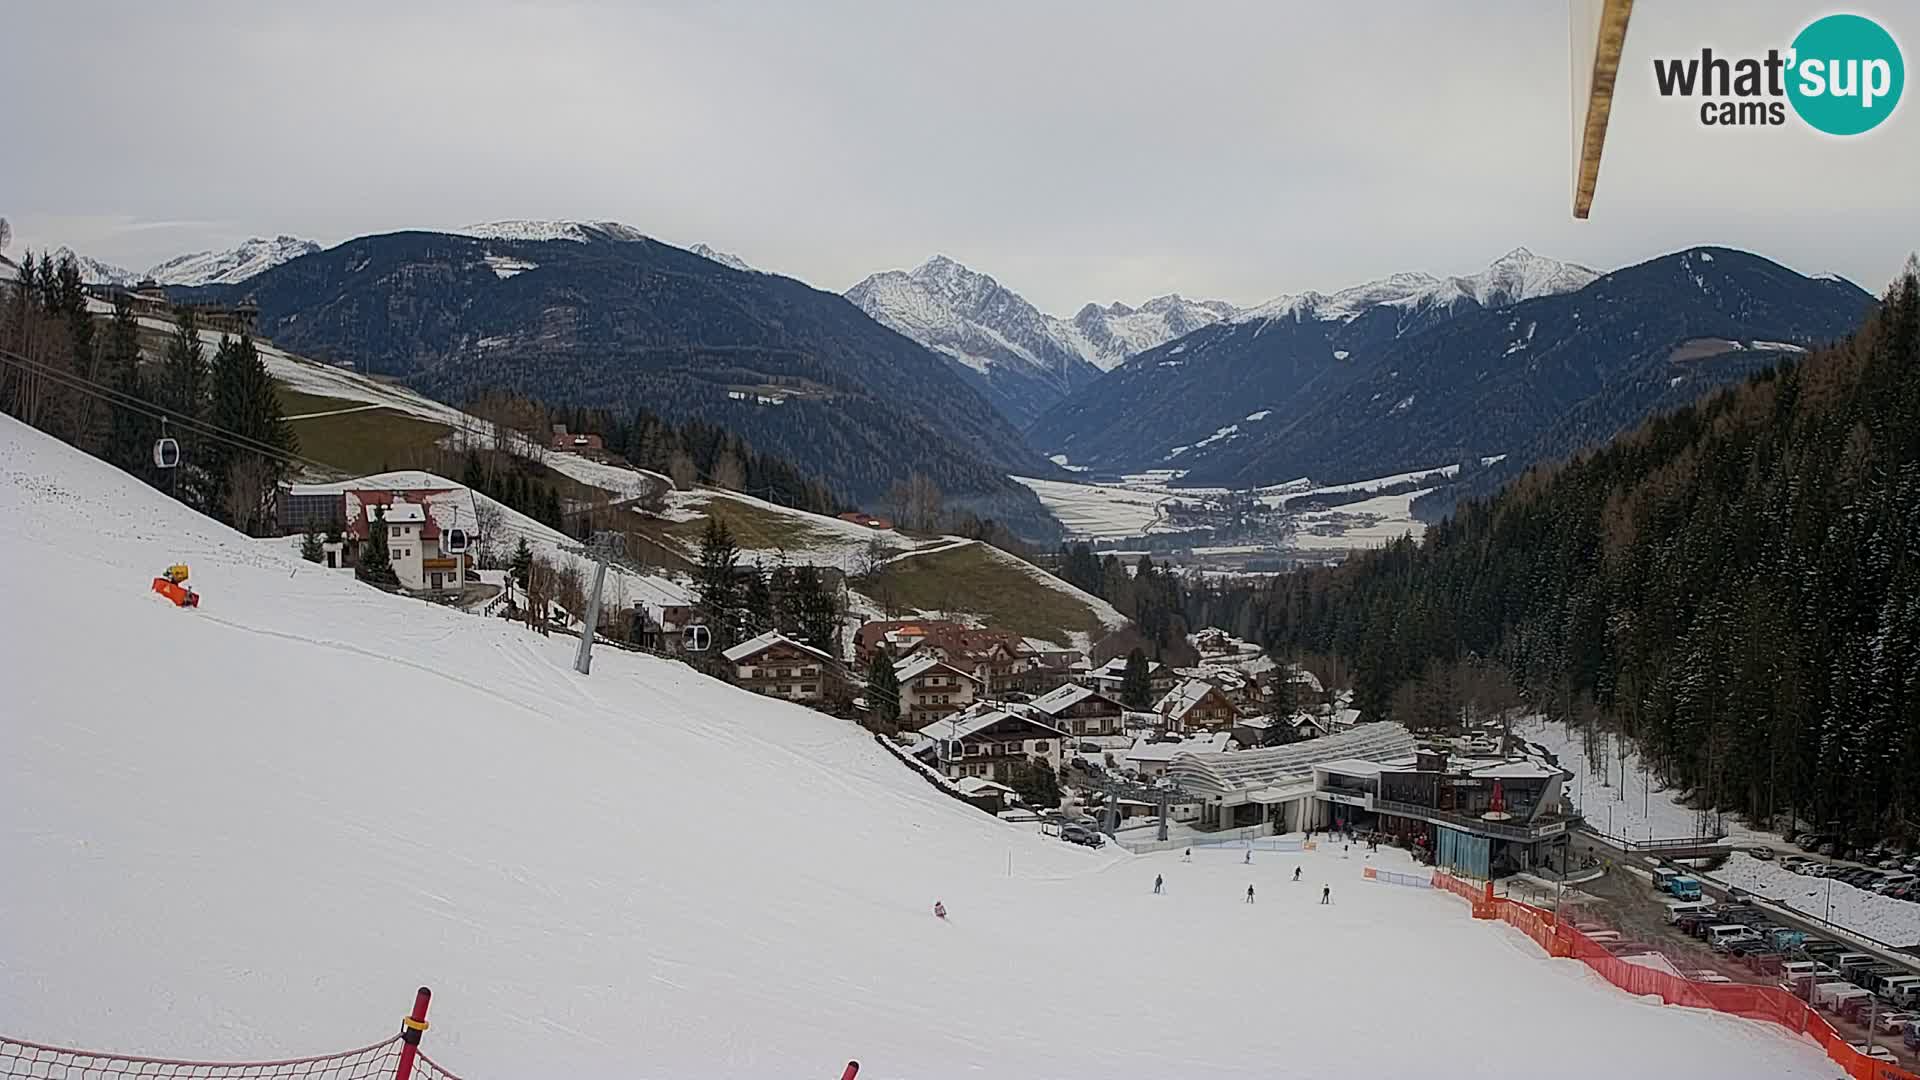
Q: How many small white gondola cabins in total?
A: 4